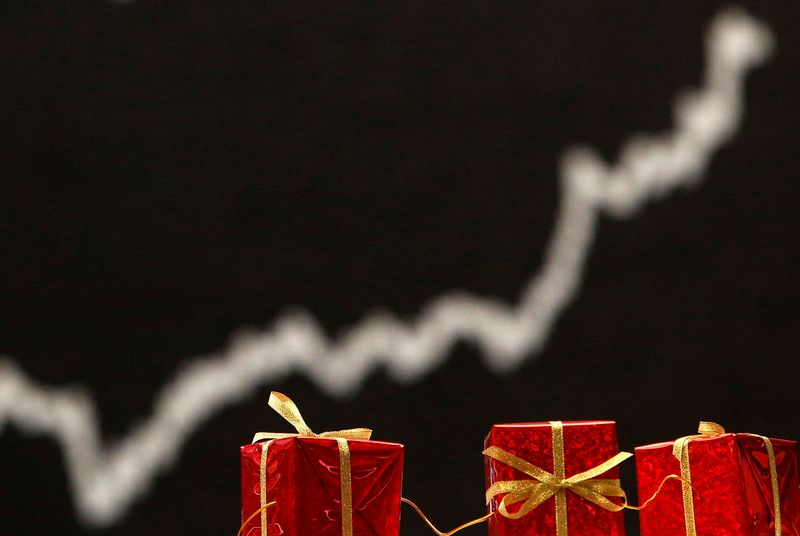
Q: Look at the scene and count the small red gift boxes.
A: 3